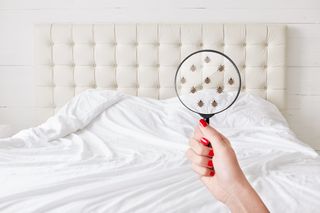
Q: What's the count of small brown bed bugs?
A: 10